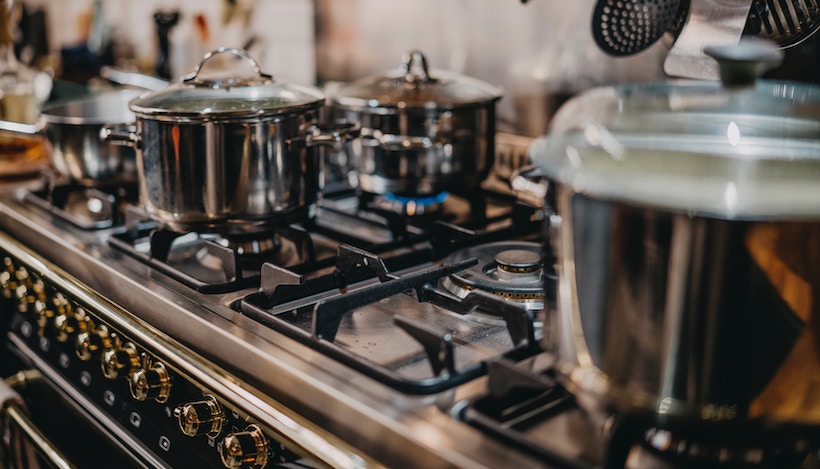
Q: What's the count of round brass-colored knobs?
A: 9